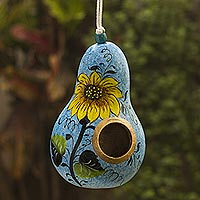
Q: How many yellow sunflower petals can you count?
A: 11